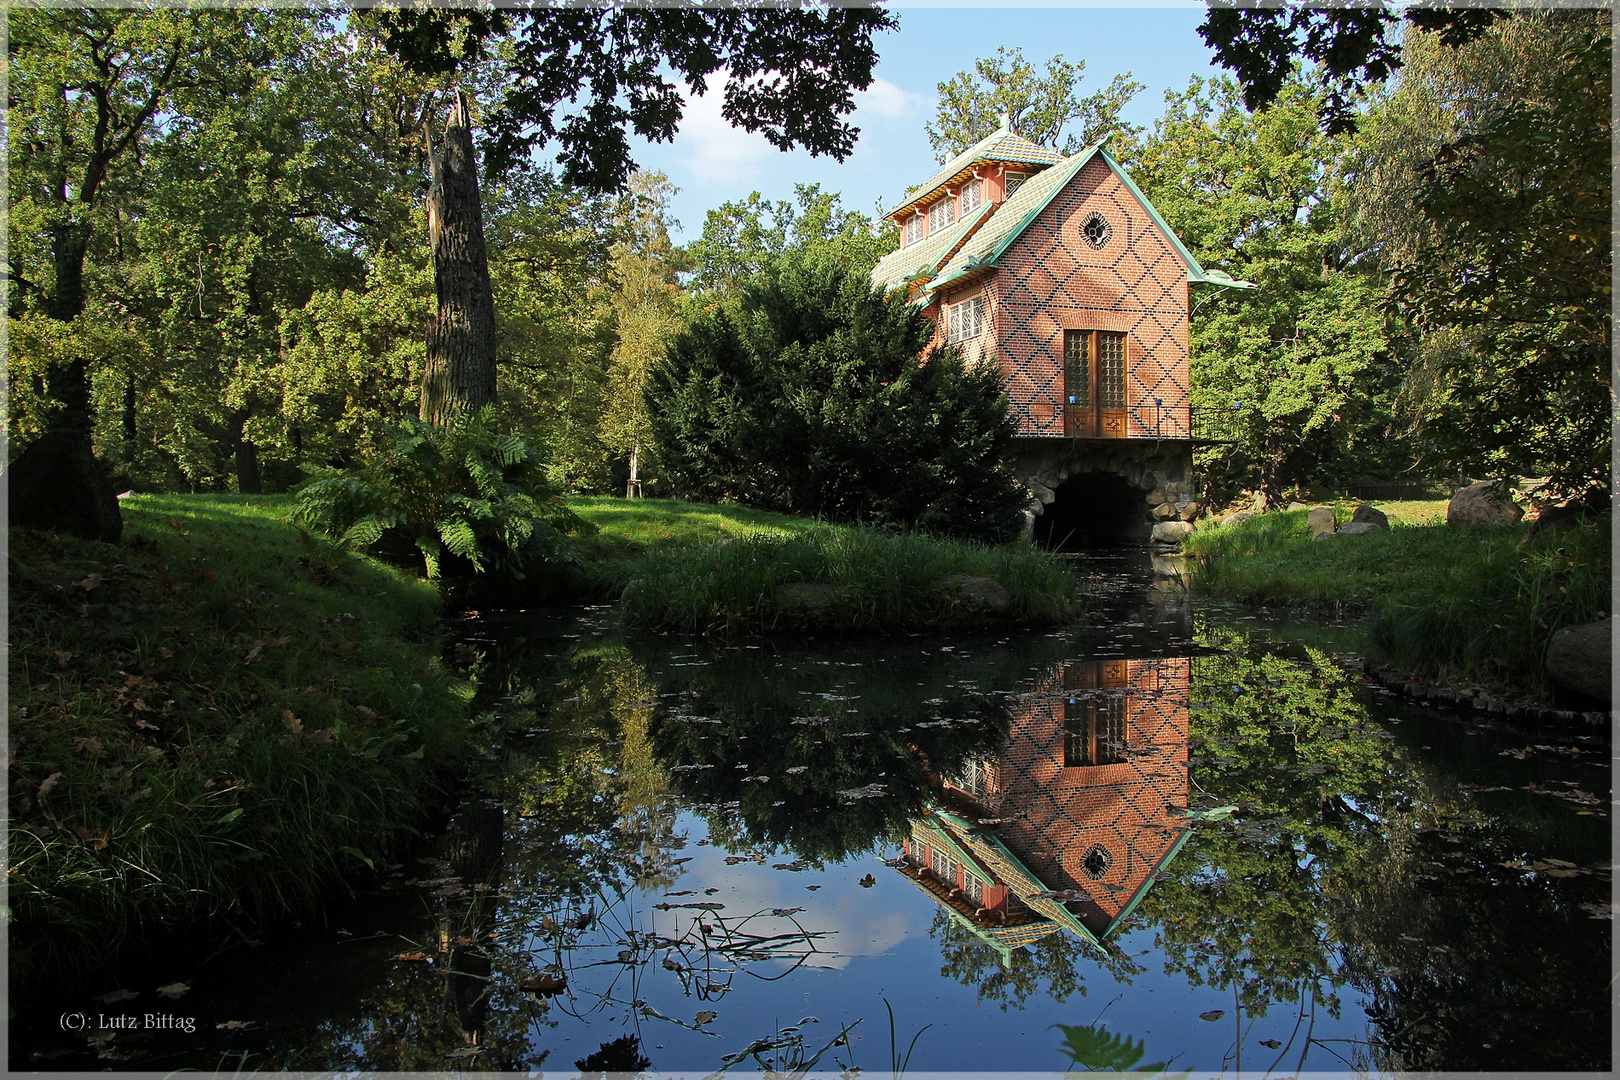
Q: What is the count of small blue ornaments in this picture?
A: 3